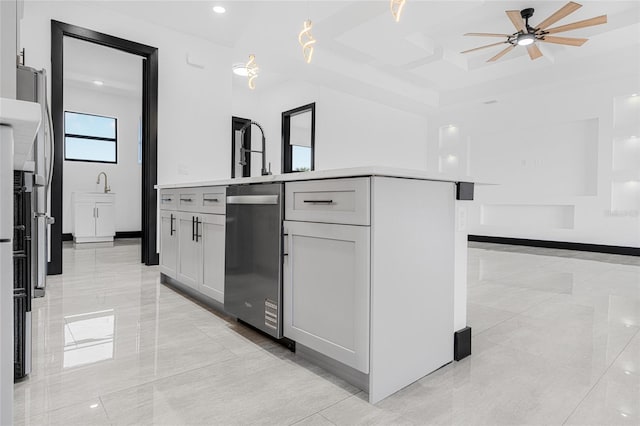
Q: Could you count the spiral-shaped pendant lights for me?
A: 3